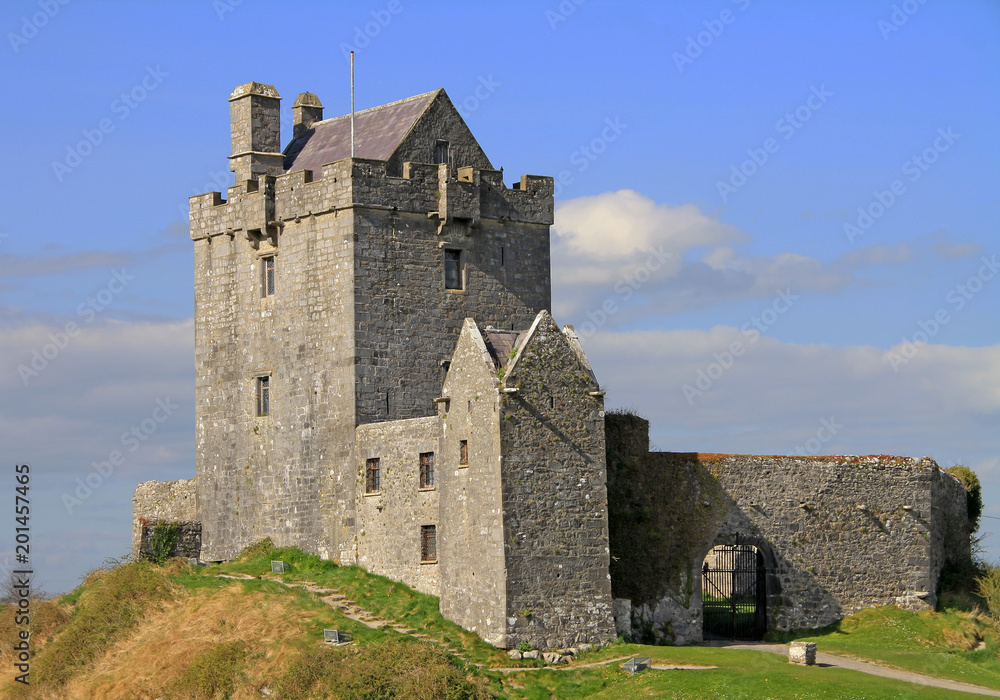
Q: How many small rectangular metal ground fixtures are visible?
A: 3